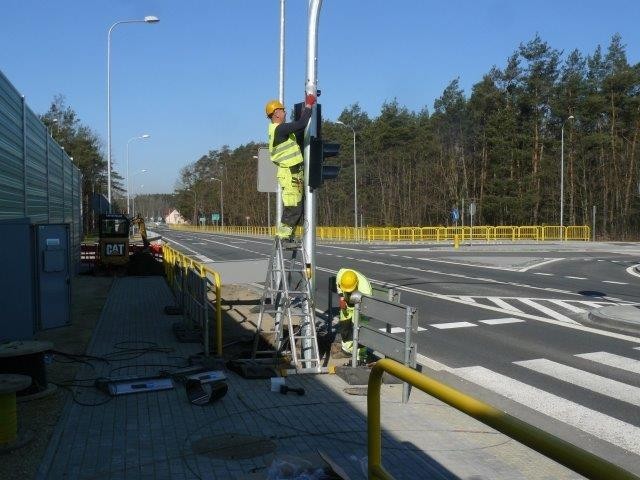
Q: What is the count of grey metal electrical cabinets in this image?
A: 2